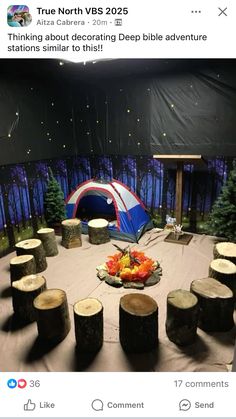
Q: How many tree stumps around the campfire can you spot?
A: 13